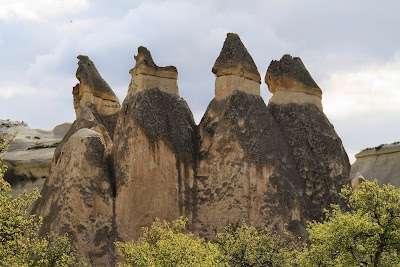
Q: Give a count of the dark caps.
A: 4